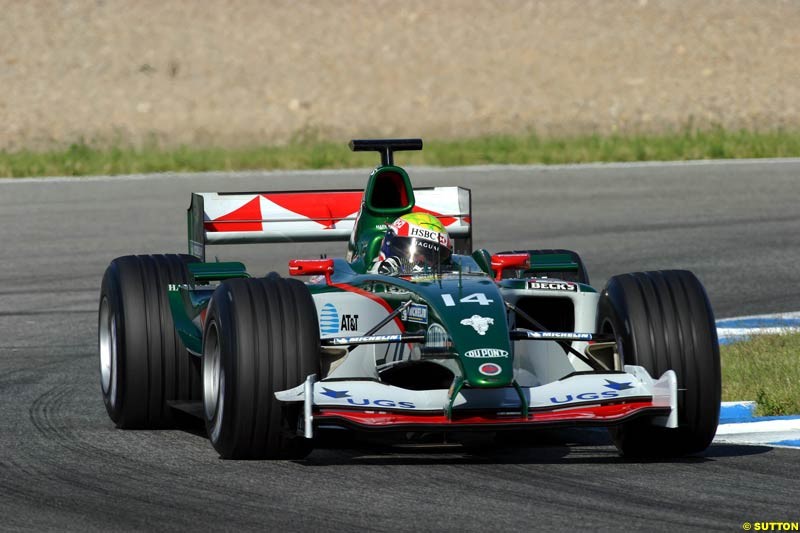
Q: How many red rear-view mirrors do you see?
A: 2